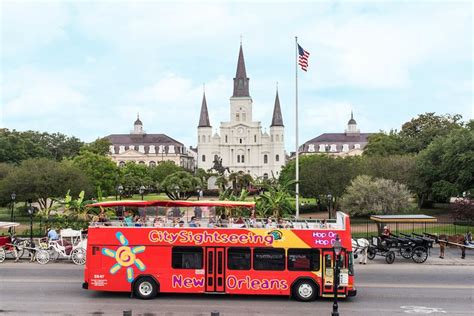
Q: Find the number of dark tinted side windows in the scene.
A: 4